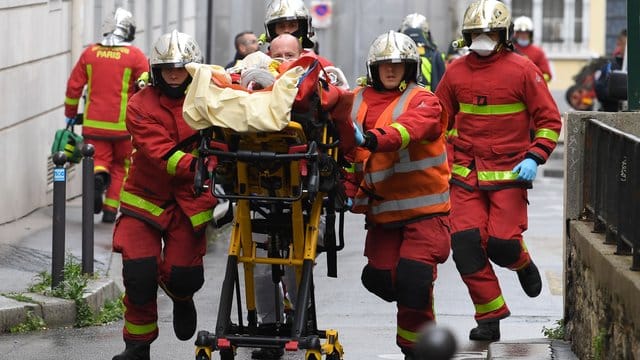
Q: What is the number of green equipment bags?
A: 1